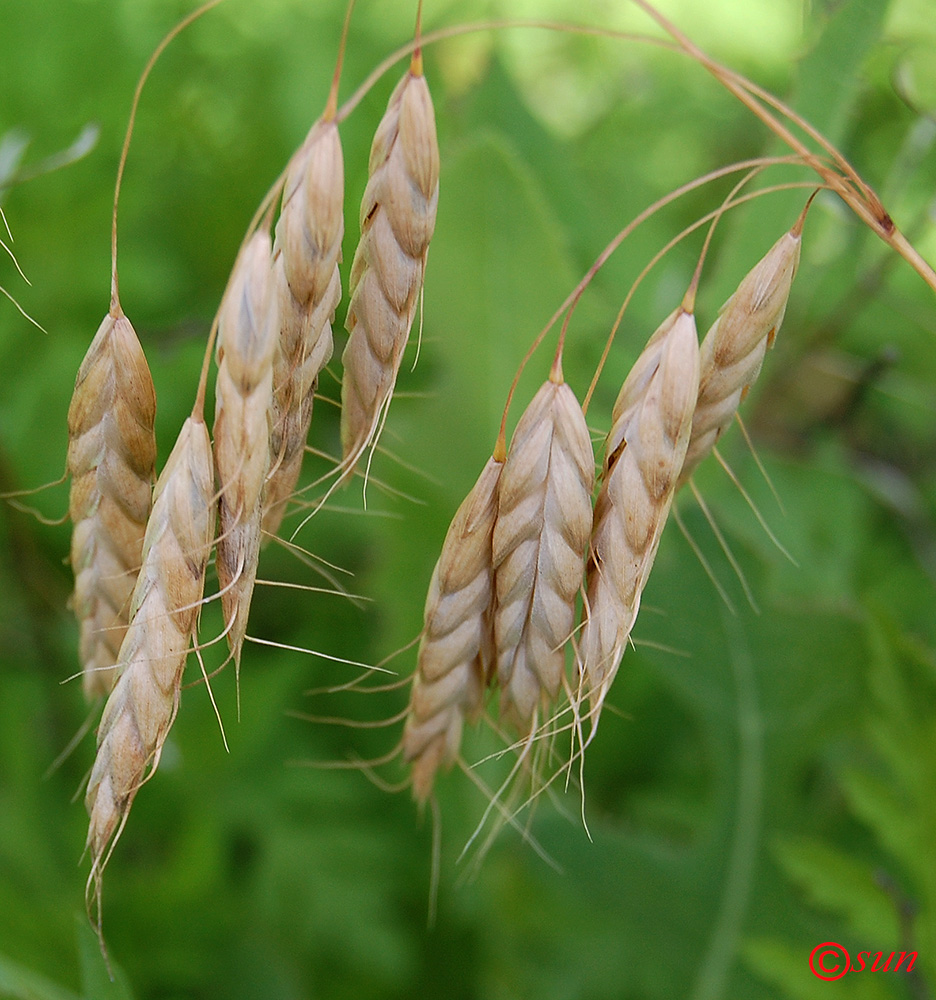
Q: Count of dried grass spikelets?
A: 9